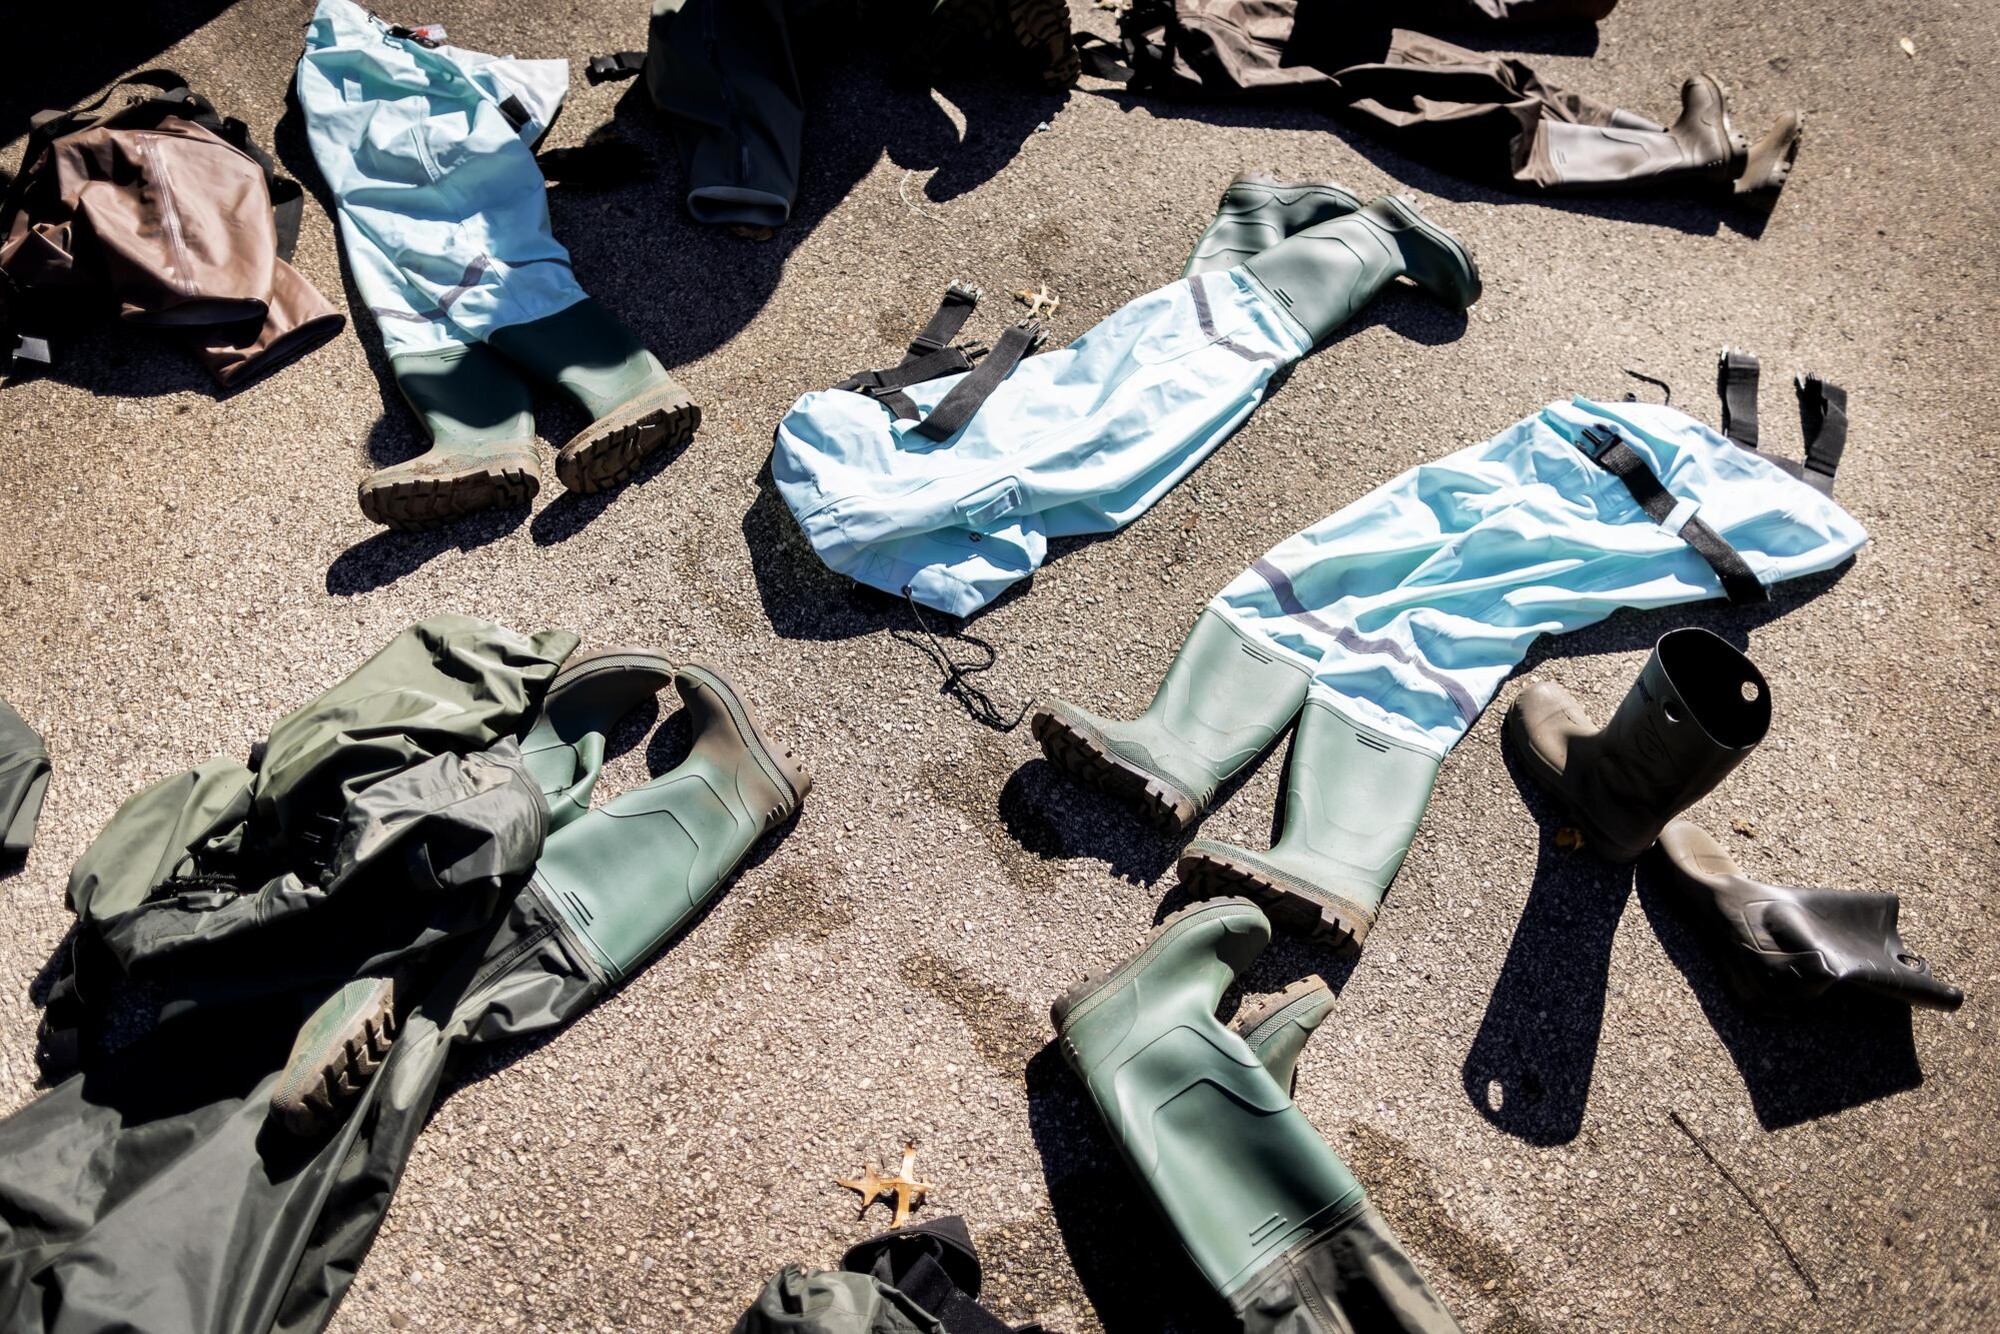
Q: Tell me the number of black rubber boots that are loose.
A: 2